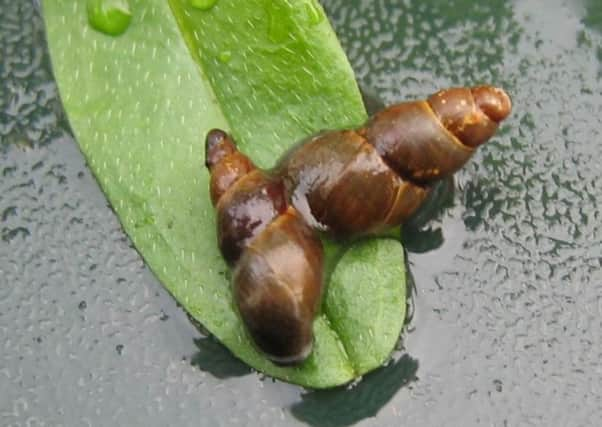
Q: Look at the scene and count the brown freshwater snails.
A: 2